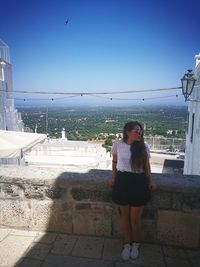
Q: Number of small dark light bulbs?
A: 6